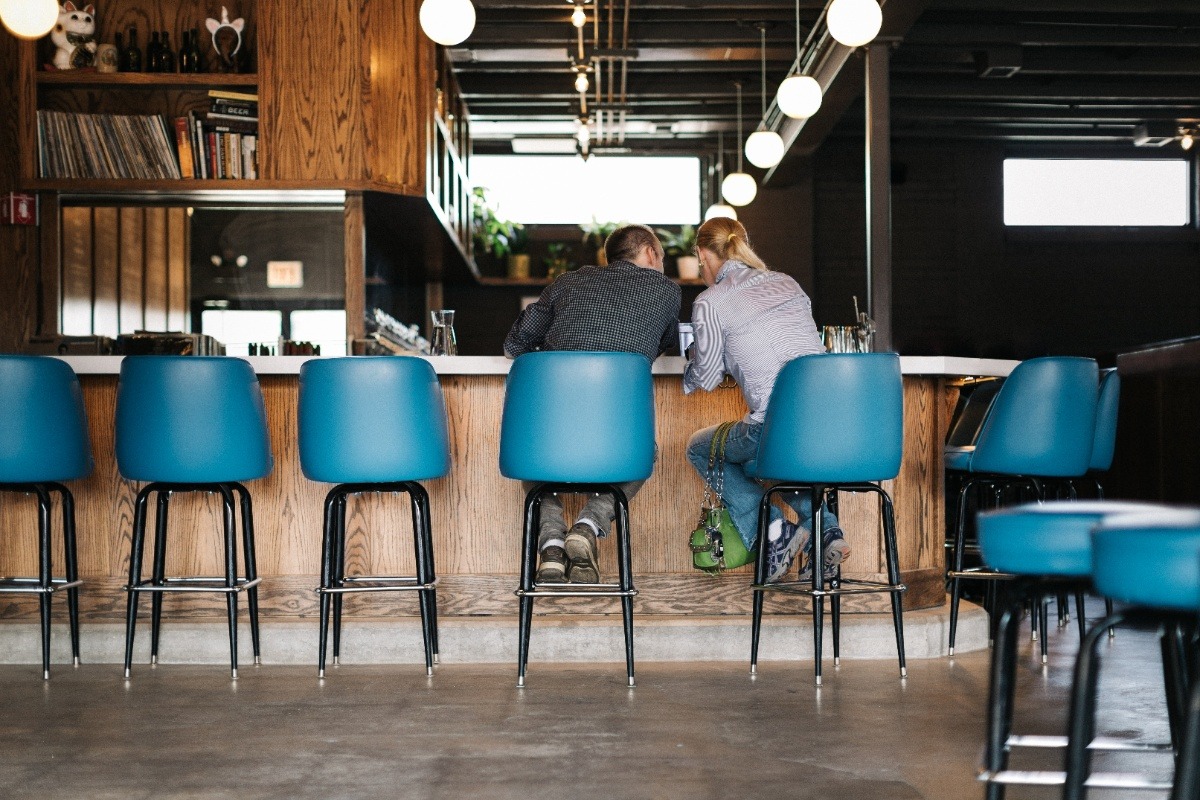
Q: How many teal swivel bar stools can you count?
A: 9